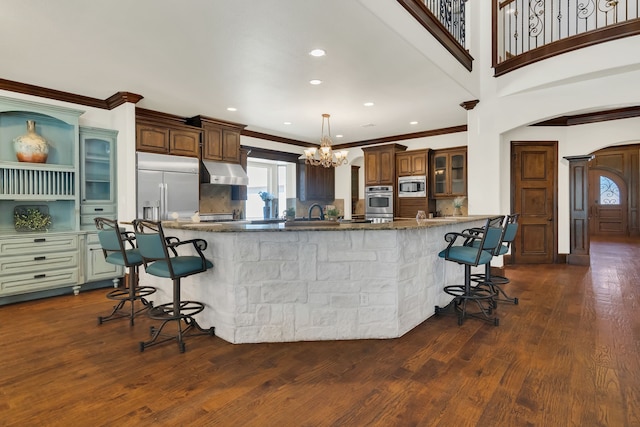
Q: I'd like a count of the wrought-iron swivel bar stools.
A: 4